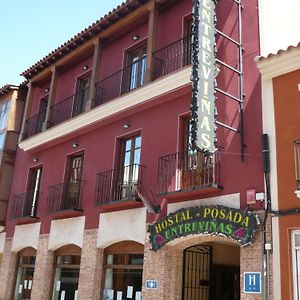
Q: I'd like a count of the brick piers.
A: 5